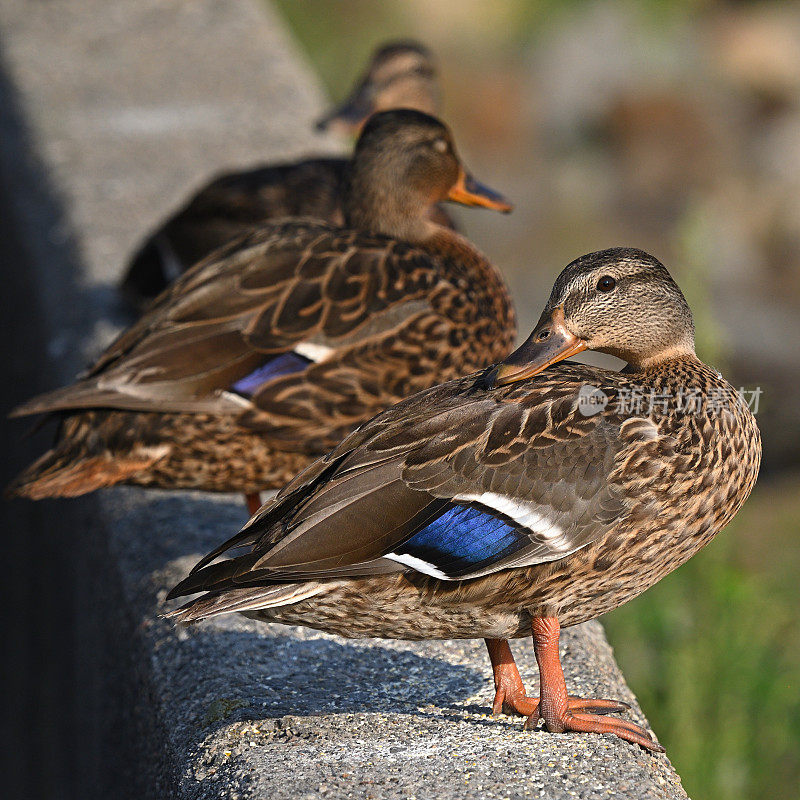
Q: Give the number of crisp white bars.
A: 4